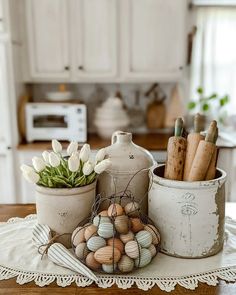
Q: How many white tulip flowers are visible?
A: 11